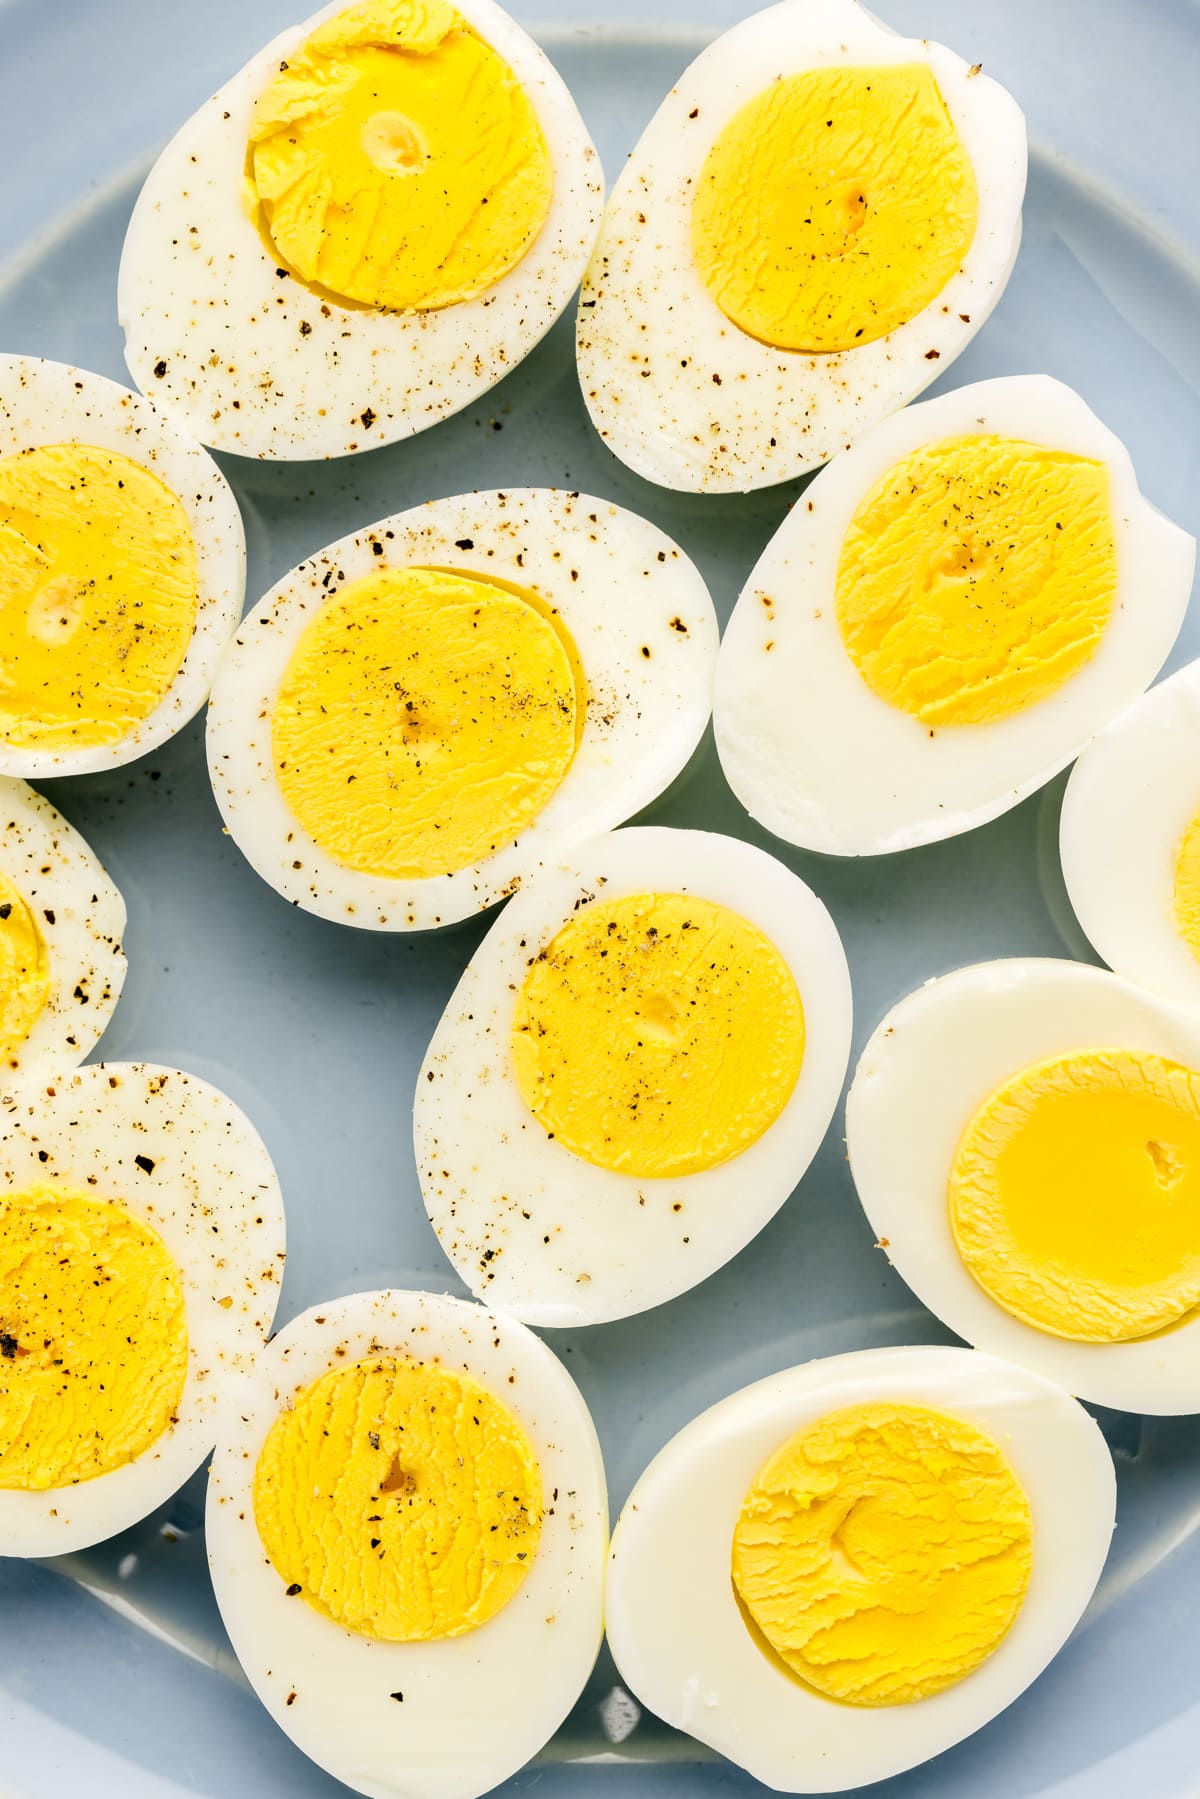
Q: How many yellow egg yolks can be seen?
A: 12